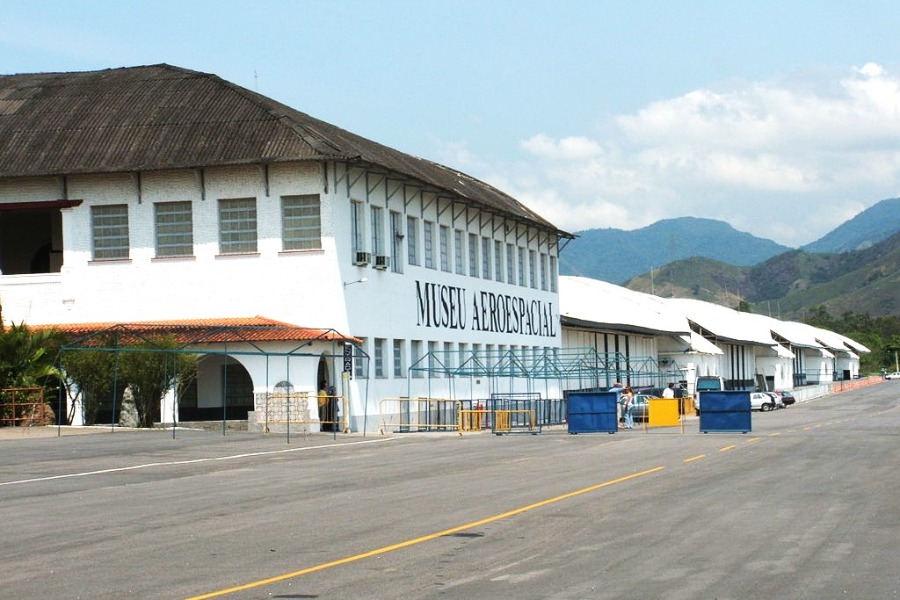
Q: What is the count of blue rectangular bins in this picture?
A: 2